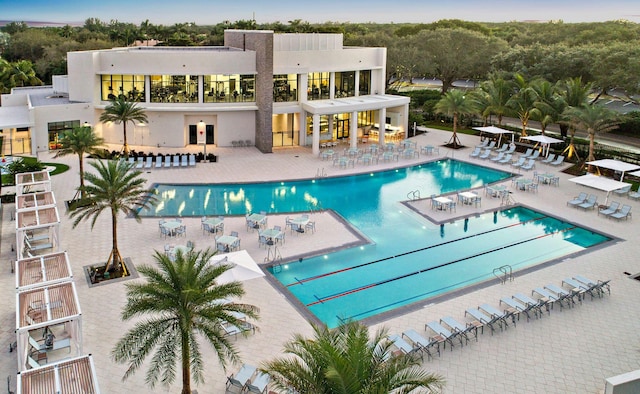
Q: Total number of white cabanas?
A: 6